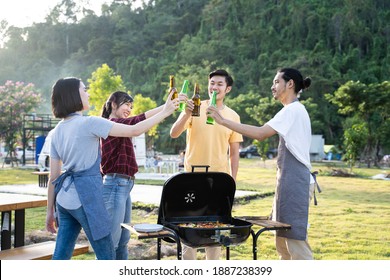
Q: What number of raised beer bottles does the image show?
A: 4